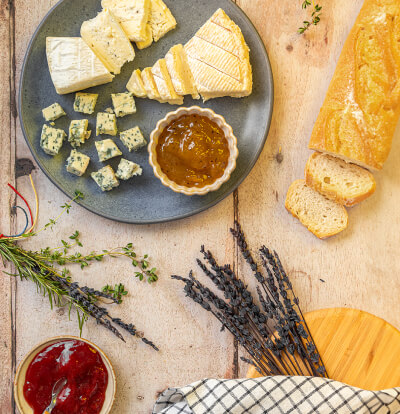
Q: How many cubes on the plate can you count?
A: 11